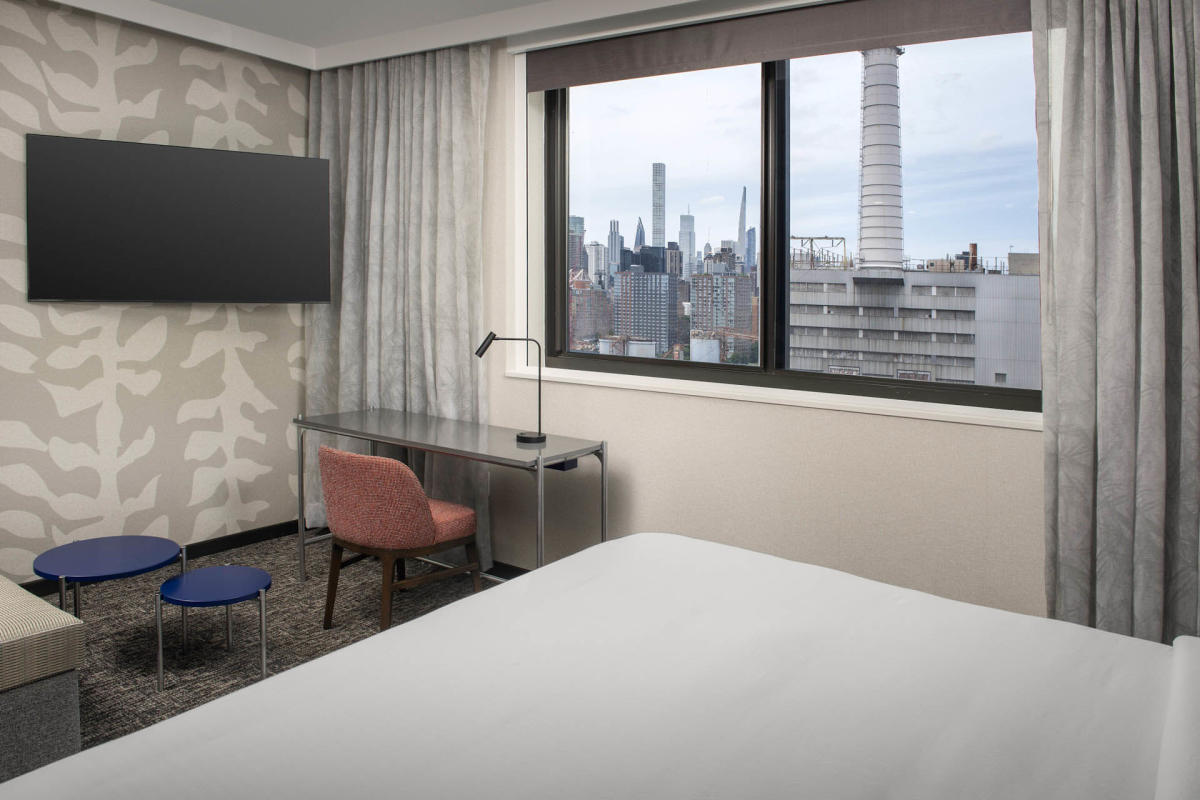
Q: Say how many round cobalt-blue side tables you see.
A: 2